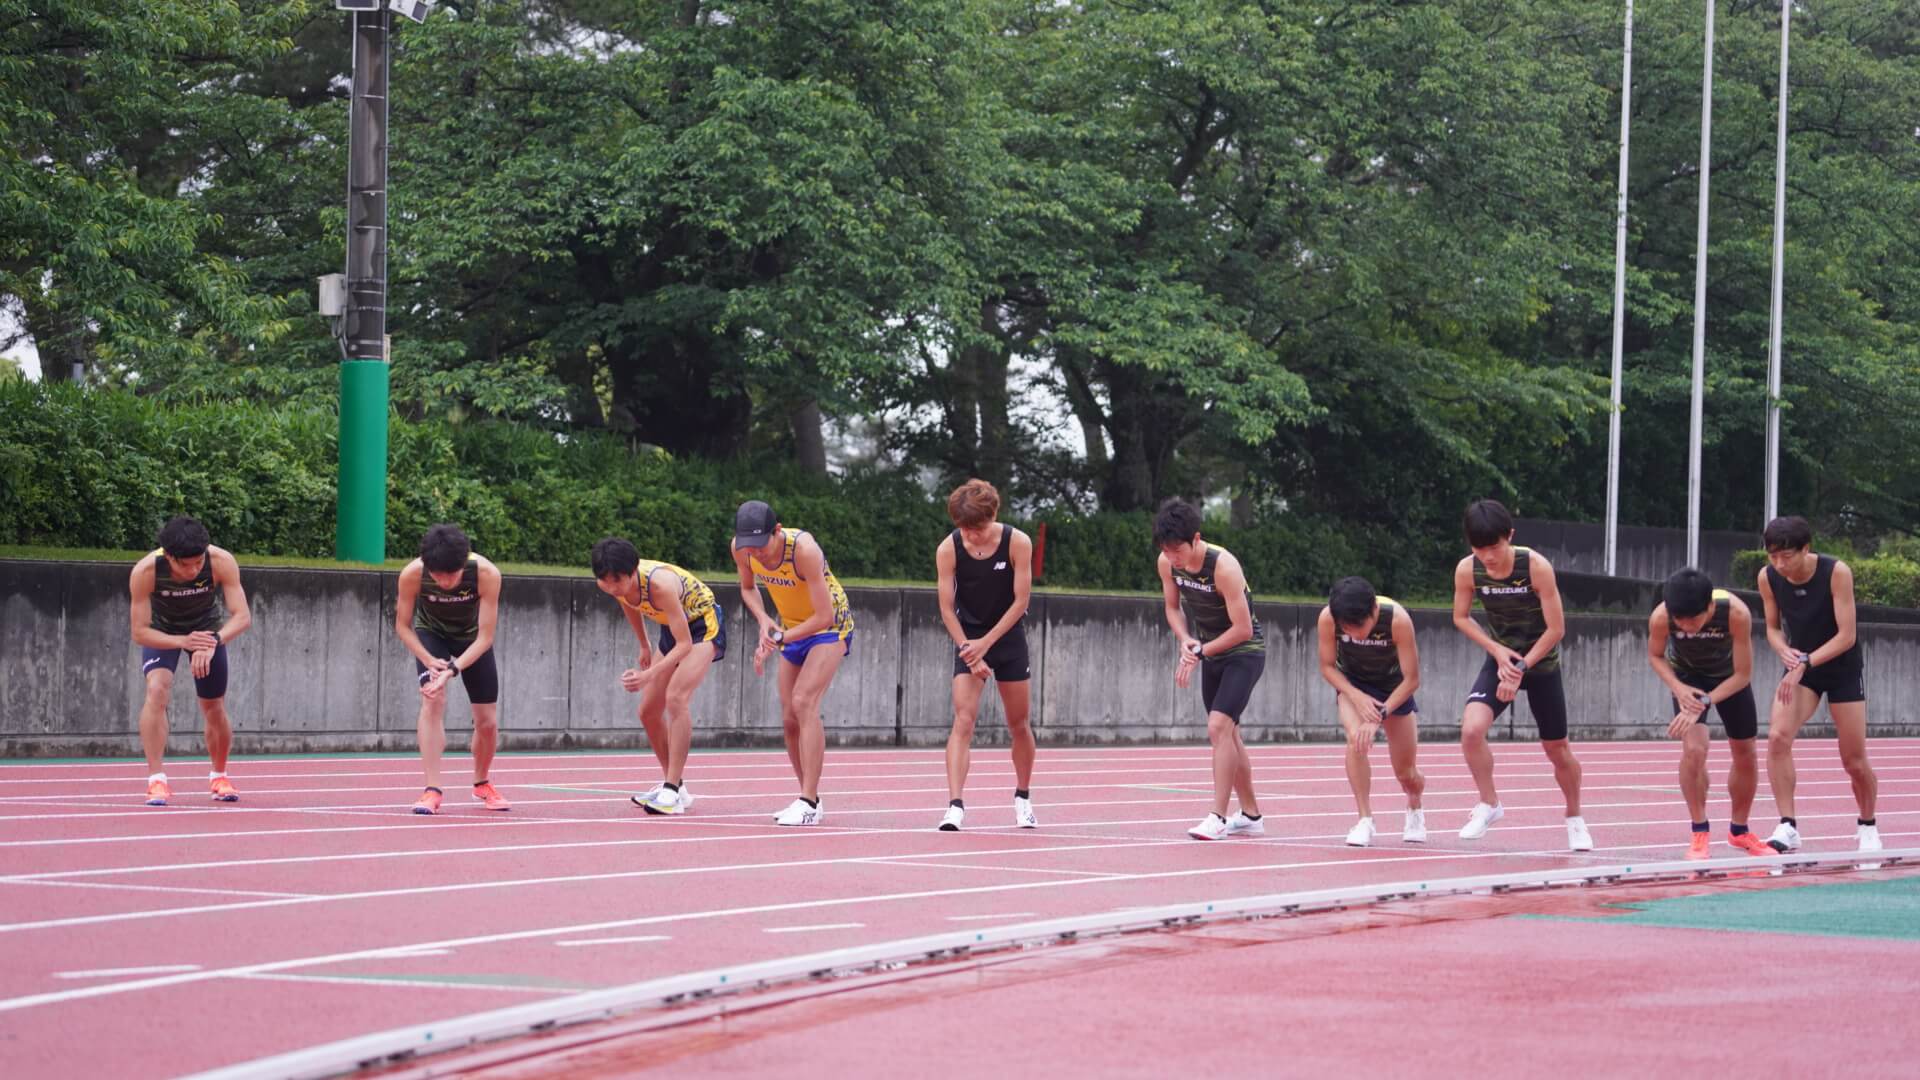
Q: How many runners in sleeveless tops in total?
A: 10